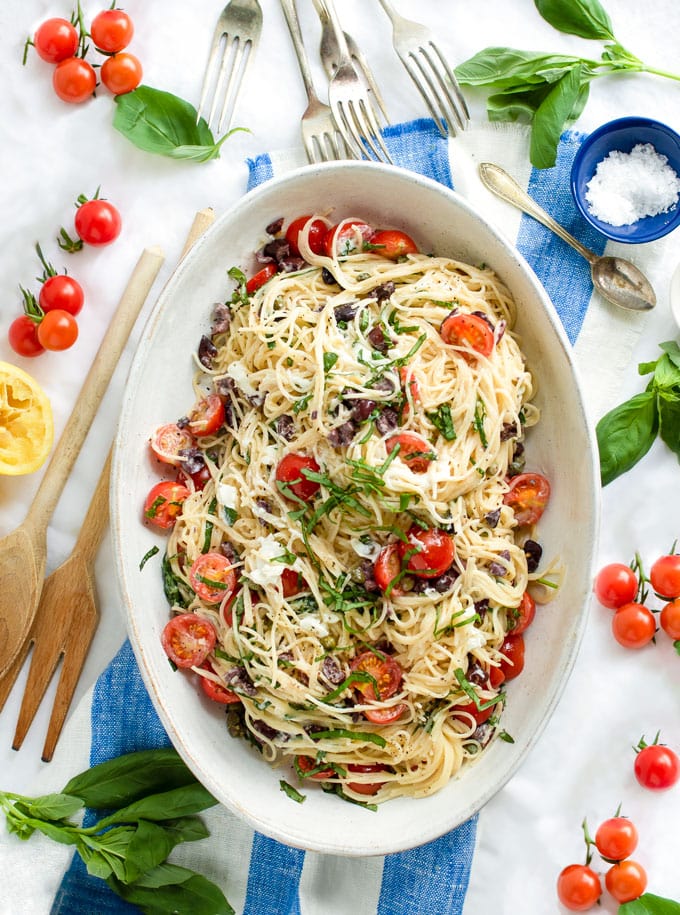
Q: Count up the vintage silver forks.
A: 5